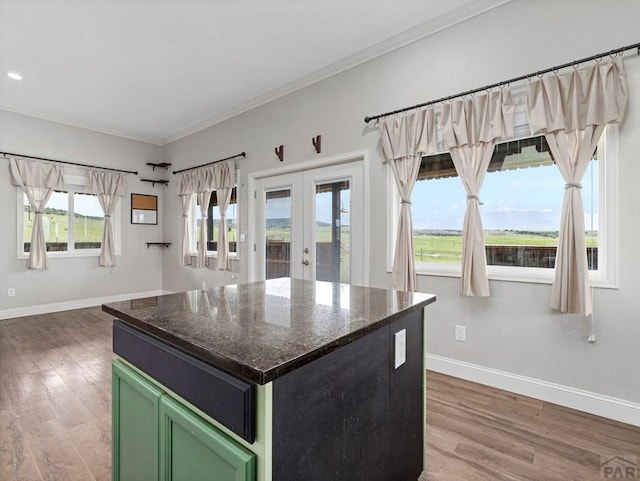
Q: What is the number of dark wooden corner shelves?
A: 3